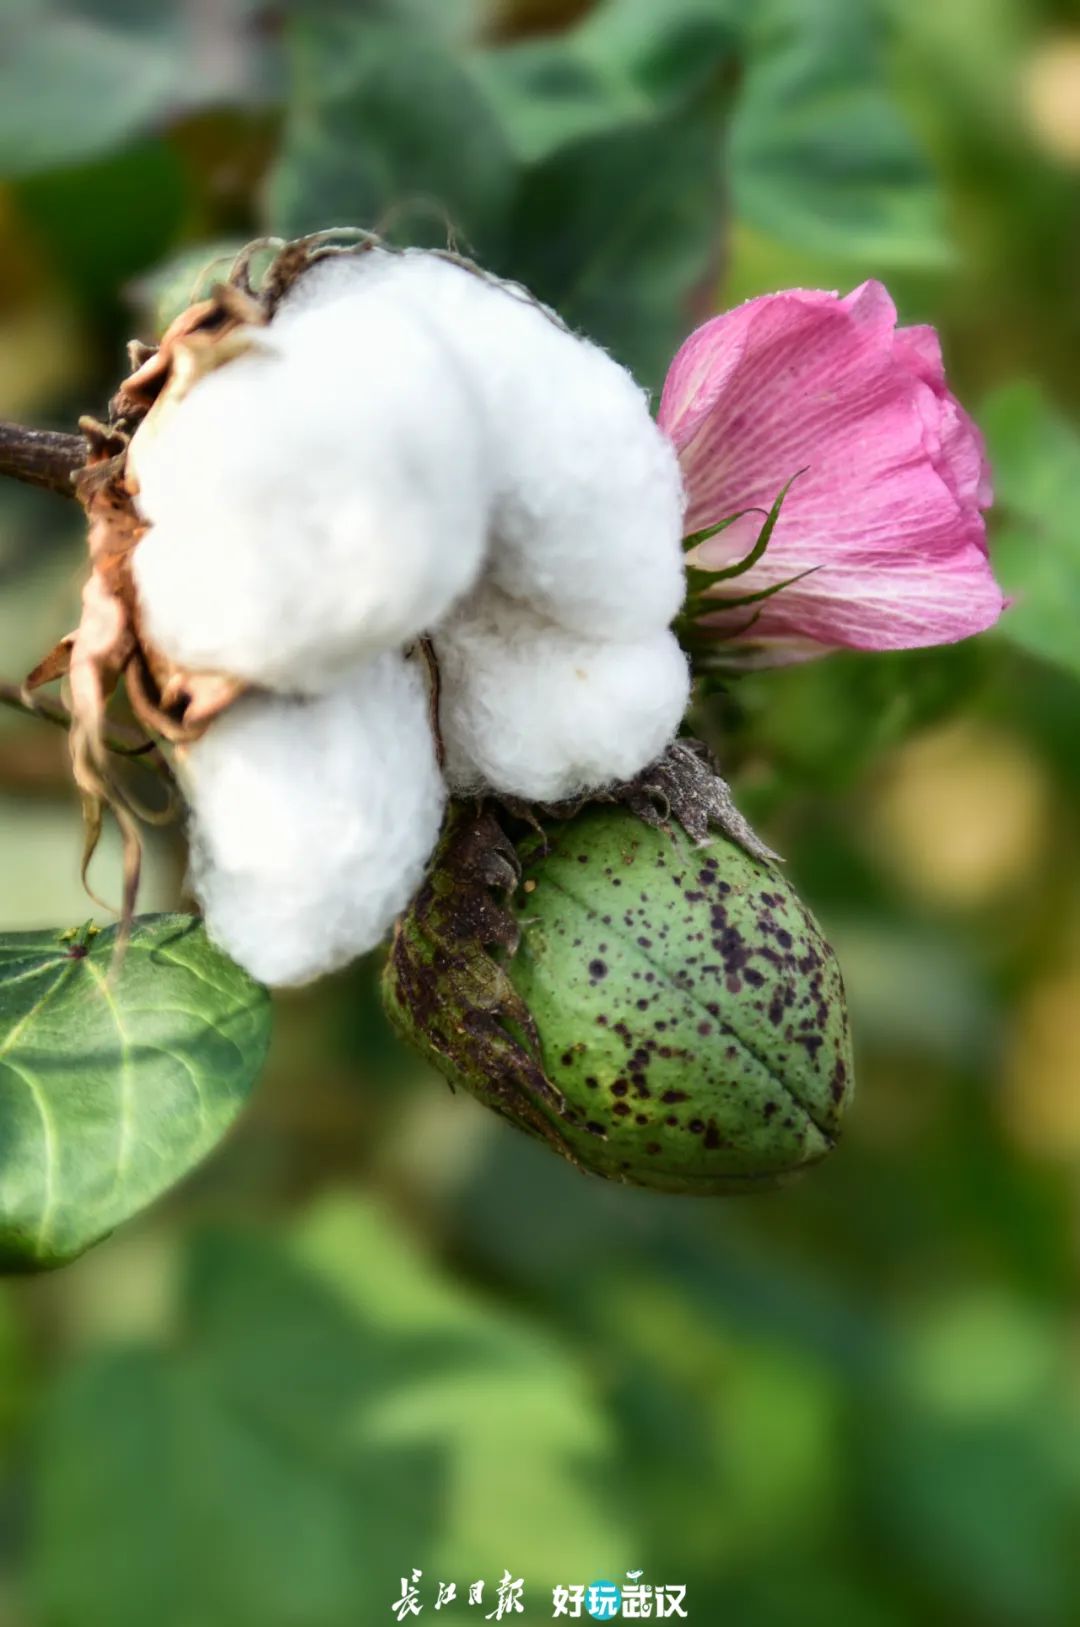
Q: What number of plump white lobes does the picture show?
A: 4